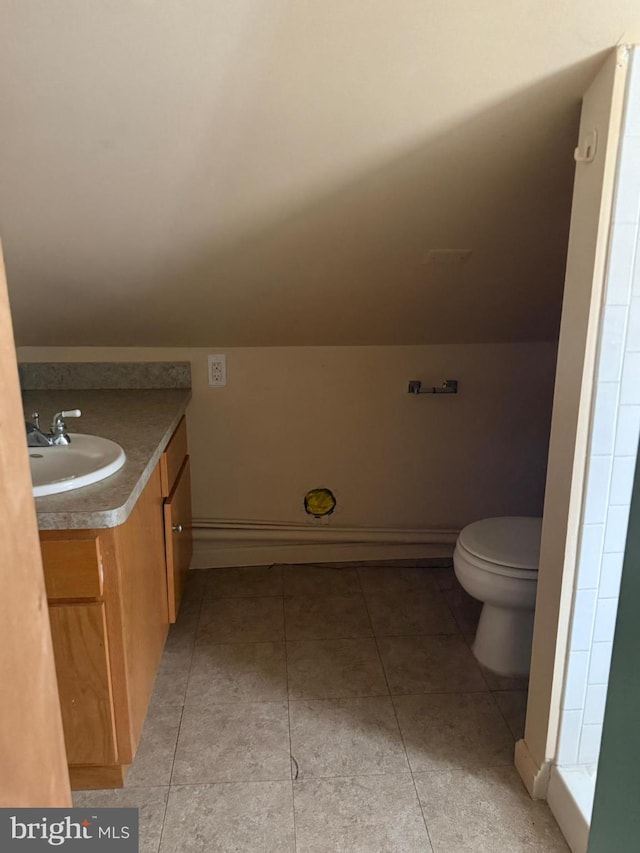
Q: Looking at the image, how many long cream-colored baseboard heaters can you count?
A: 1